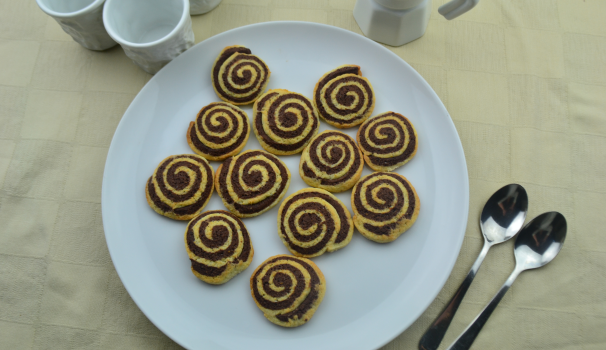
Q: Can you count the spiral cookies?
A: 12